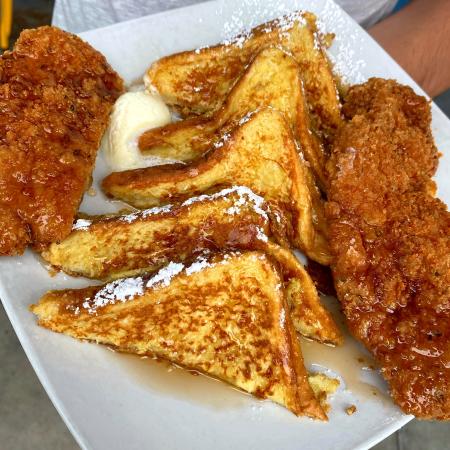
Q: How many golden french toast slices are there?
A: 5